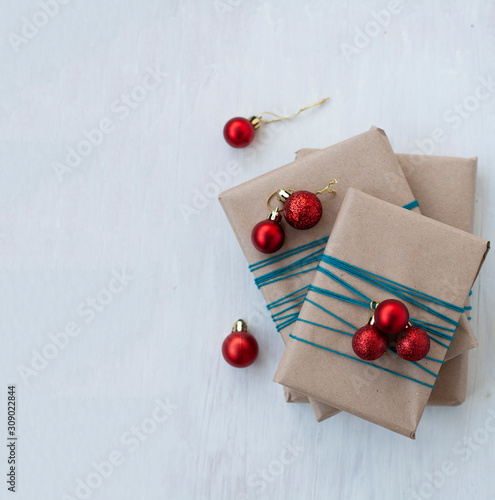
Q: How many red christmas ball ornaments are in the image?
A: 7